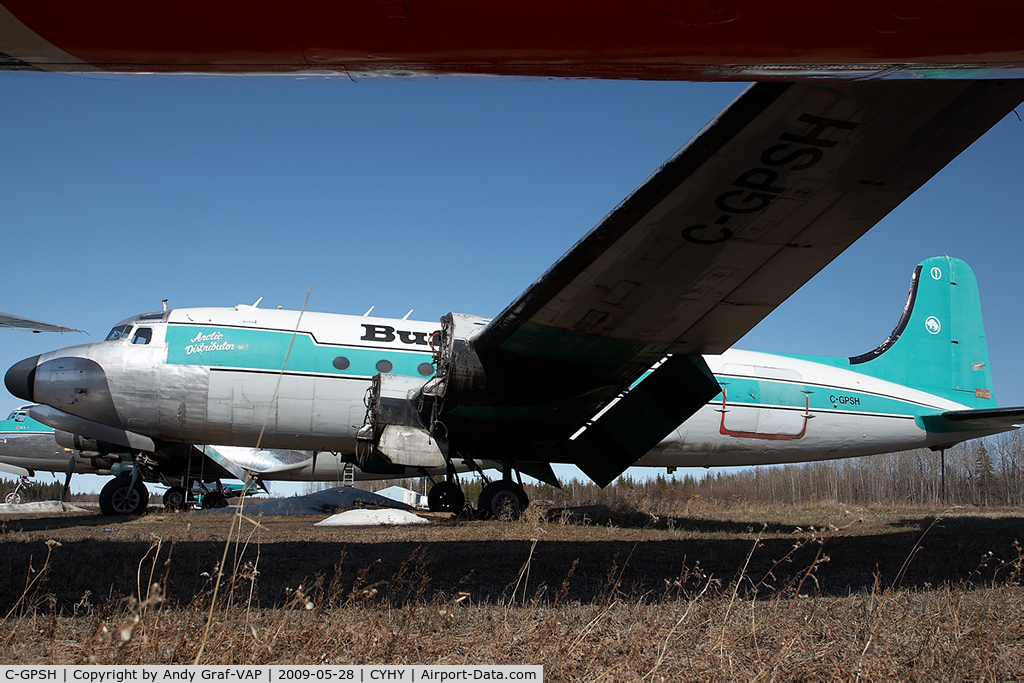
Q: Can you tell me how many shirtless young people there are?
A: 0